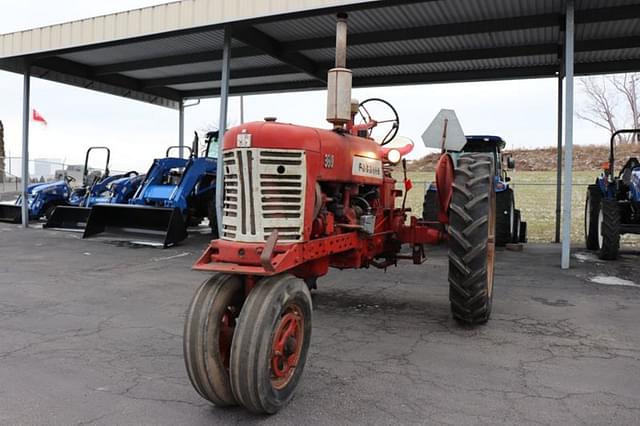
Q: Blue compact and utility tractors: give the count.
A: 5